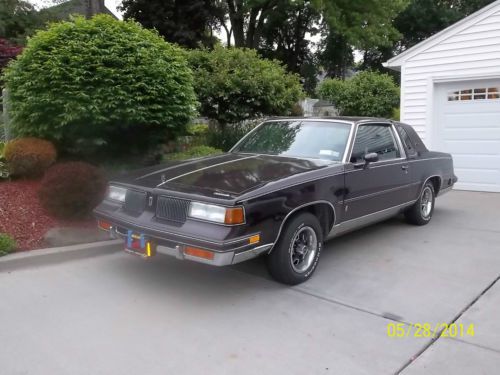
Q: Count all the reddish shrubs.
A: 2